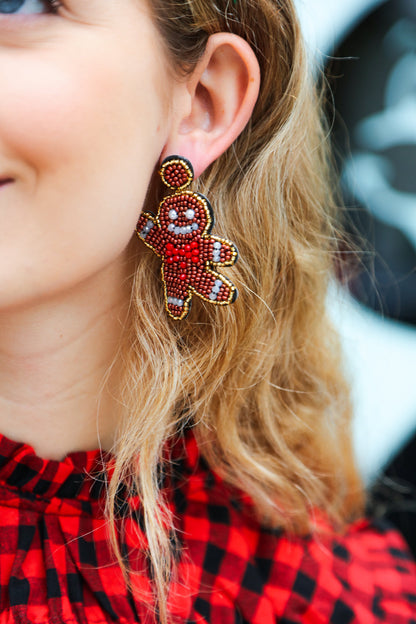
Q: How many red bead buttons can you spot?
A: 2